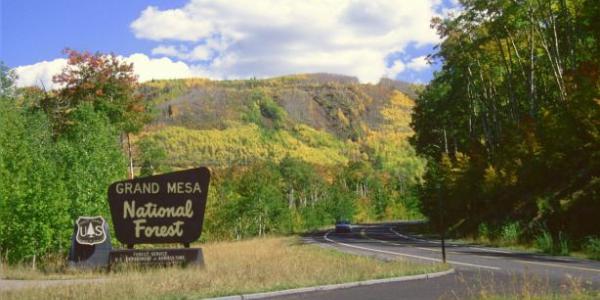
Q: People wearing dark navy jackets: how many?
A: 0